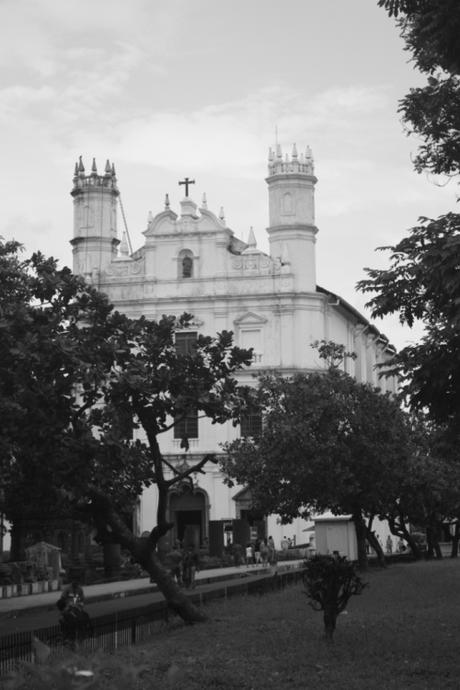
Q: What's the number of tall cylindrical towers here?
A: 2